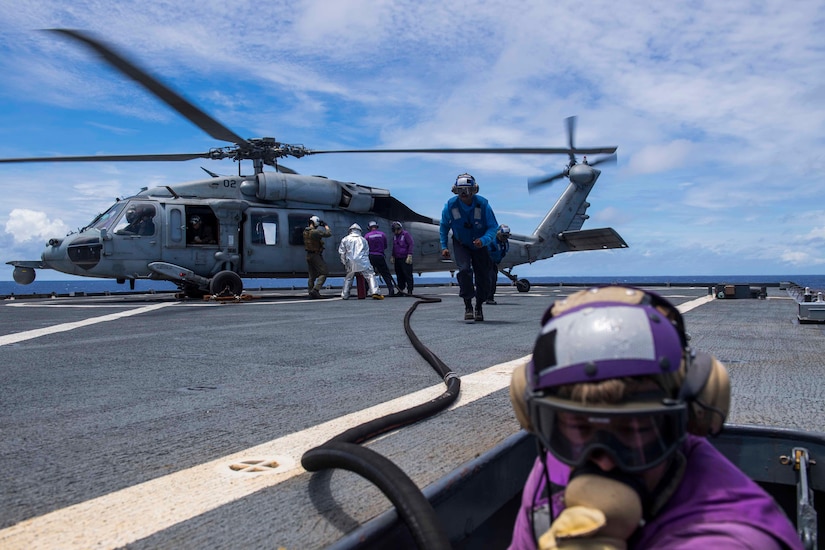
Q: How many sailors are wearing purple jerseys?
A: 3